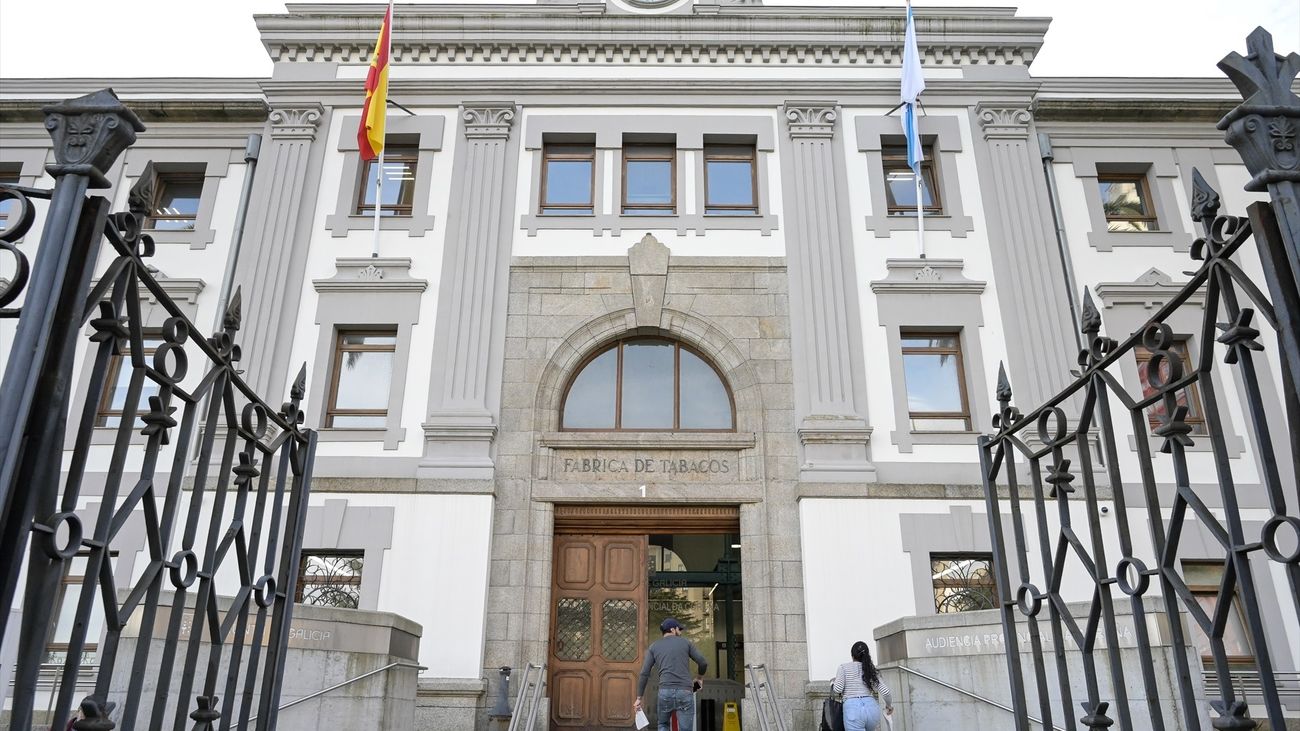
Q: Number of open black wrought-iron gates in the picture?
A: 2